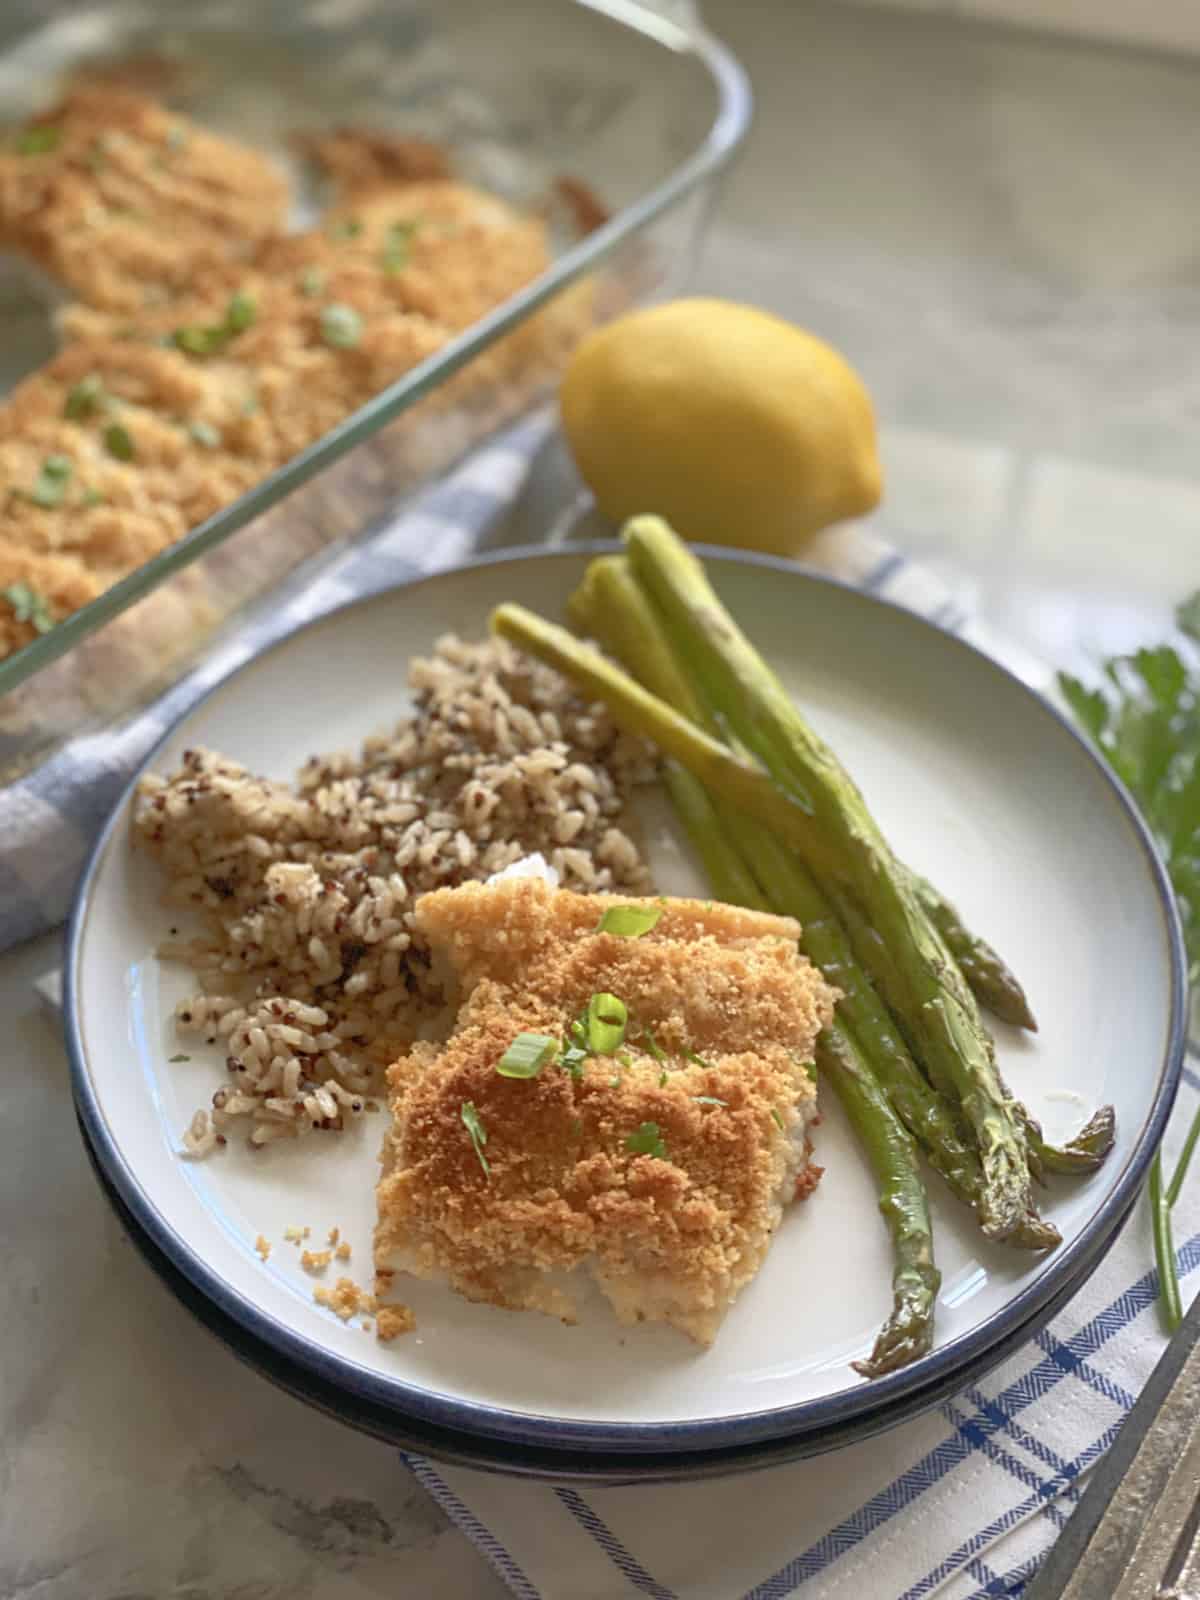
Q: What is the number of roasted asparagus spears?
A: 5